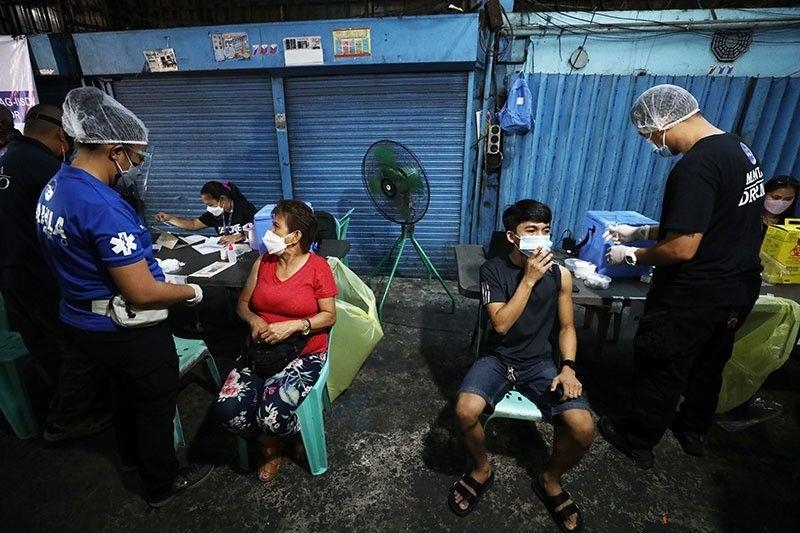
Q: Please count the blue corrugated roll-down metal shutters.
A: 2